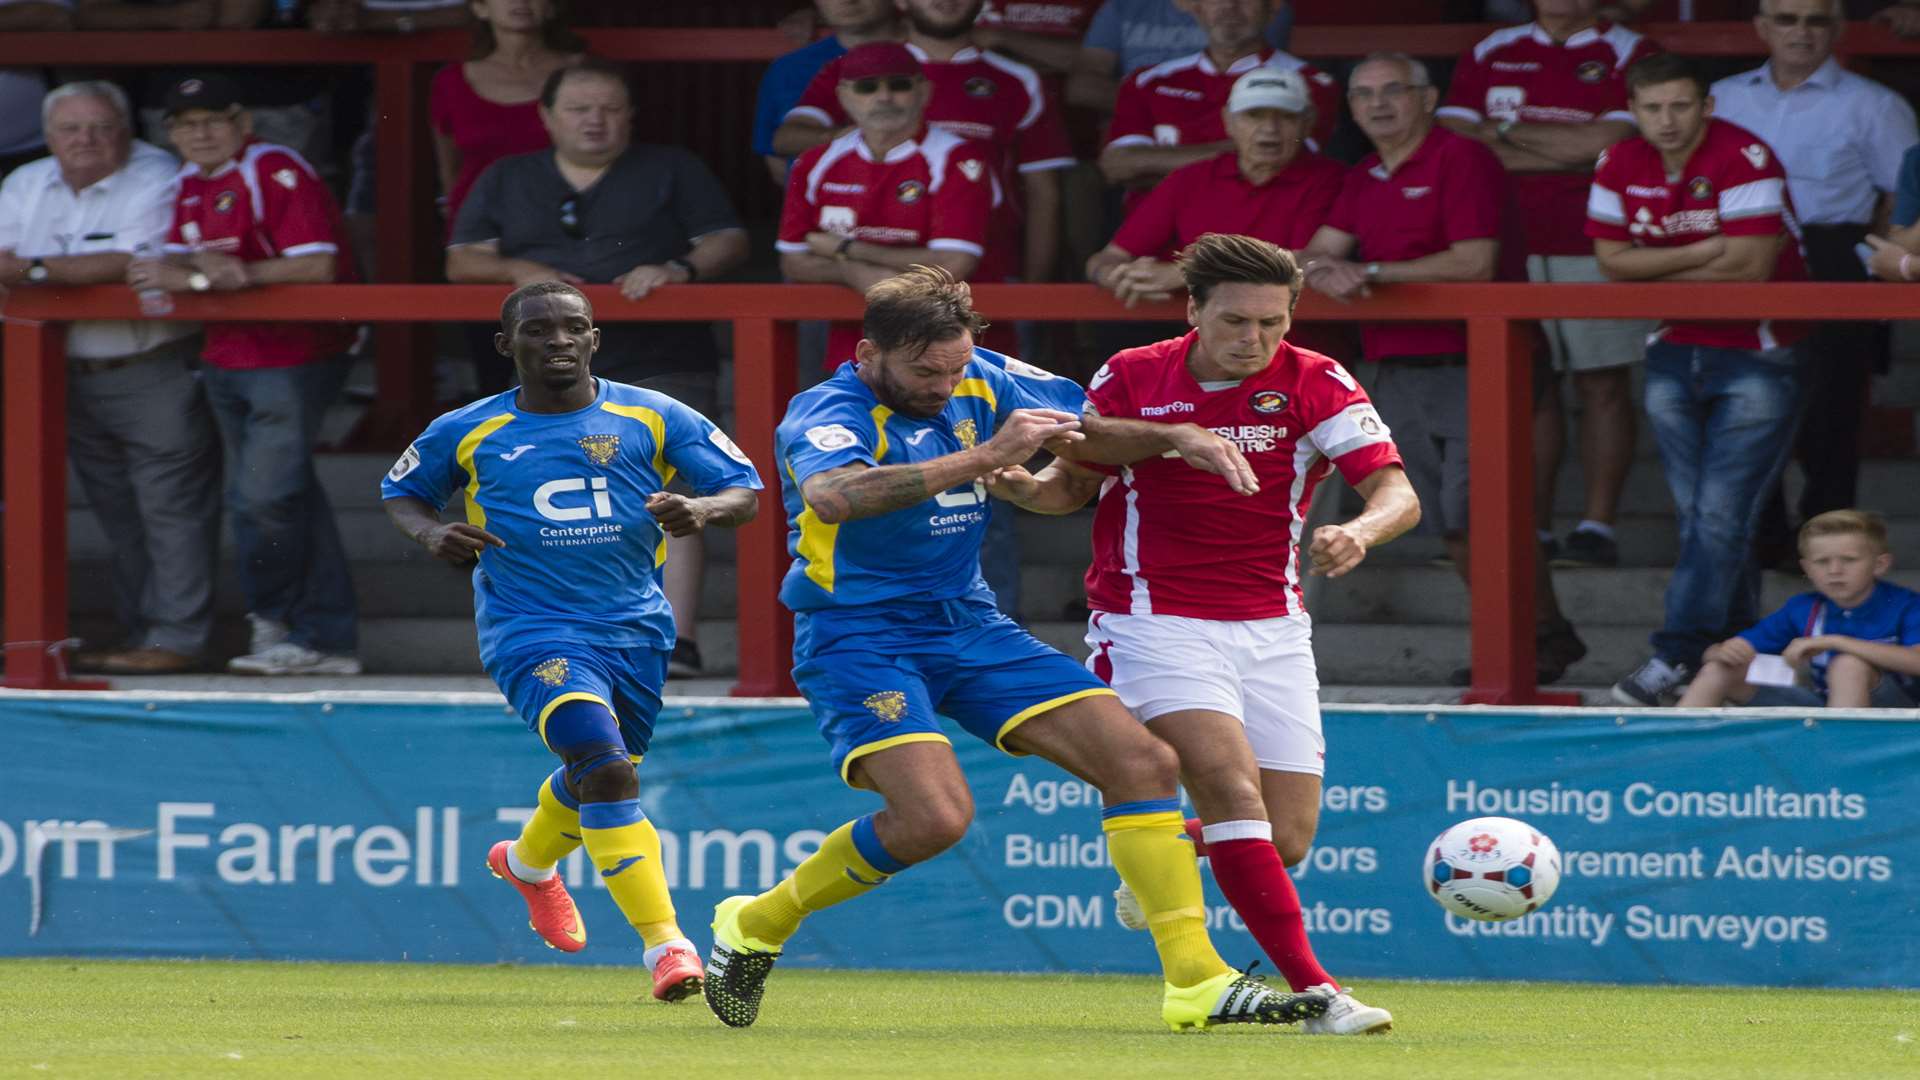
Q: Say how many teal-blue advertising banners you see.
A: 1